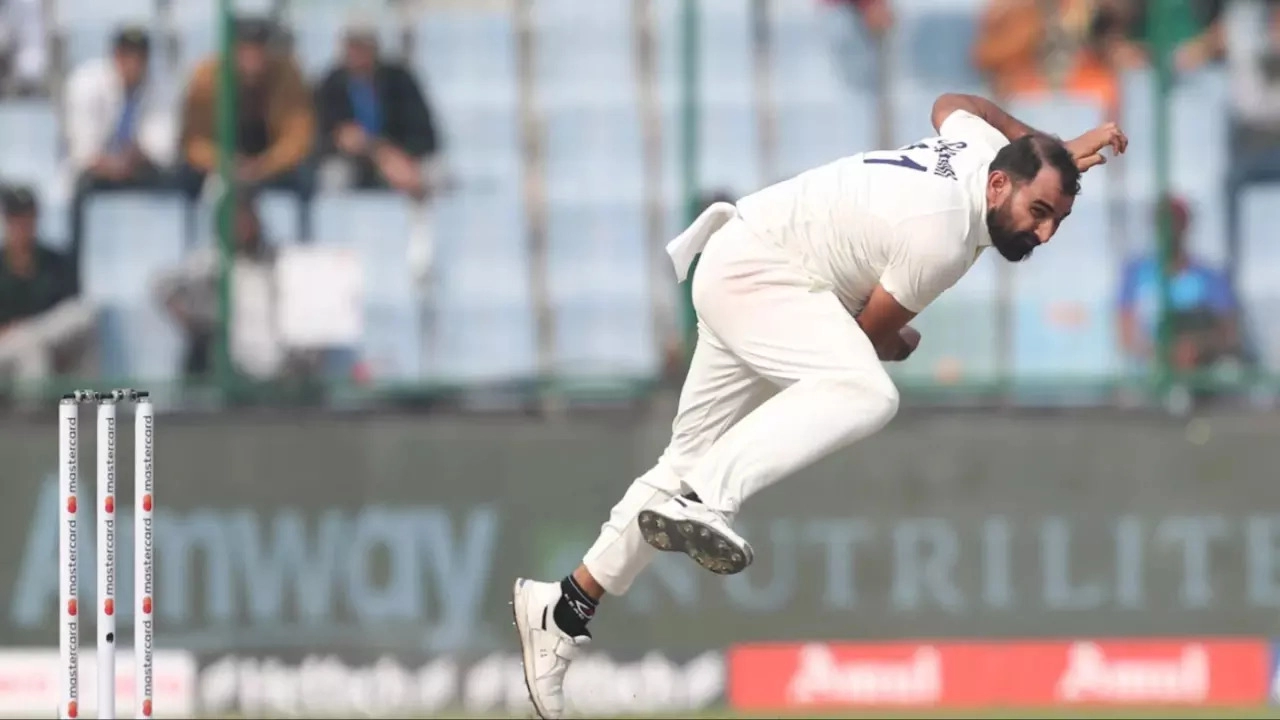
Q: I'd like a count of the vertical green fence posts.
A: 3